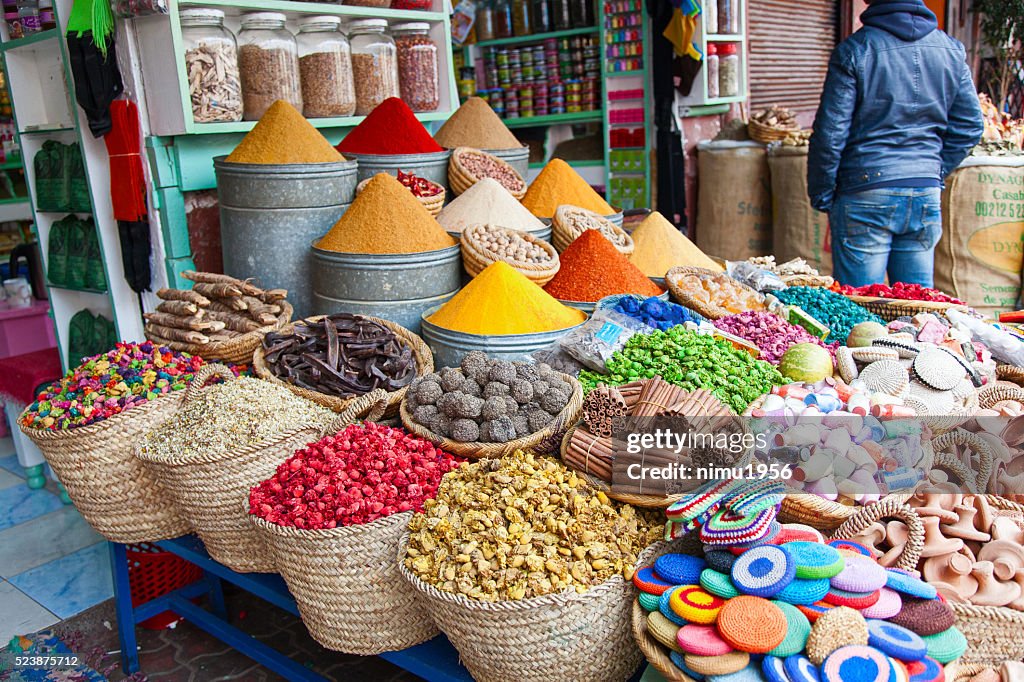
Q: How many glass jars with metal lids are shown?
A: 5